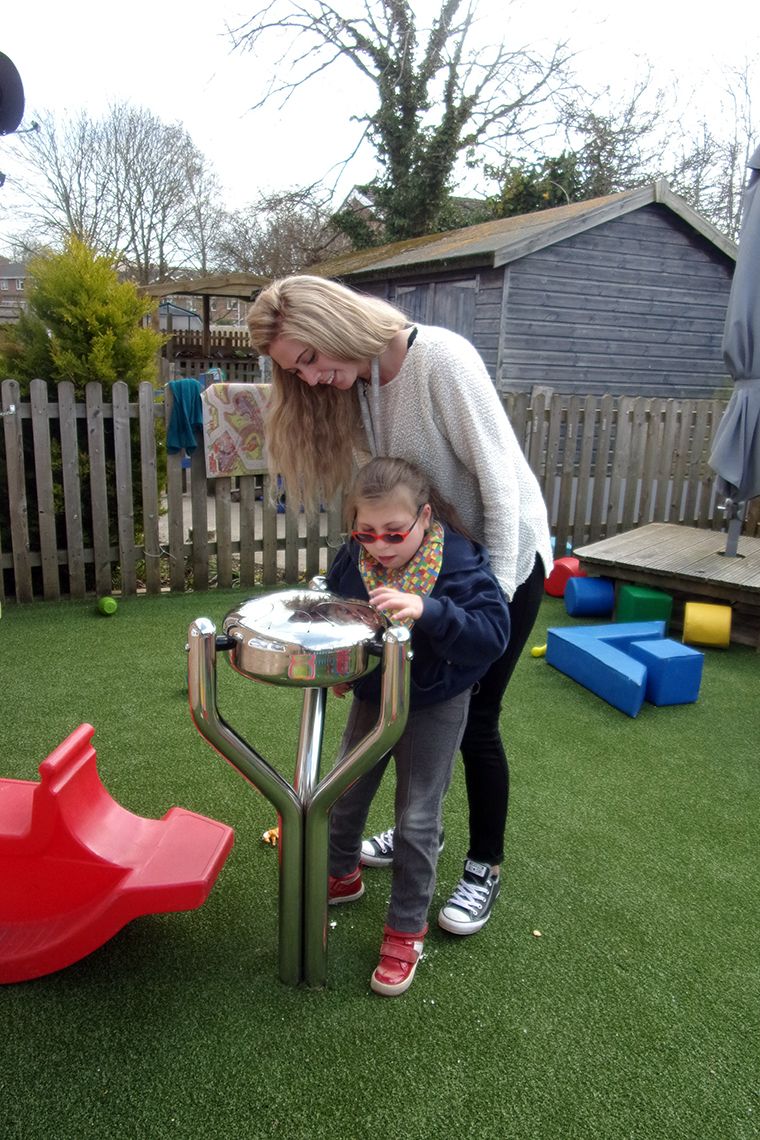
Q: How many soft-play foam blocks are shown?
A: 6